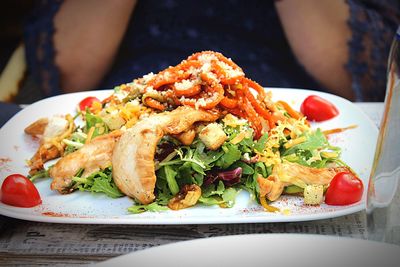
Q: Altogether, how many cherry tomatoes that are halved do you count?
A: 4